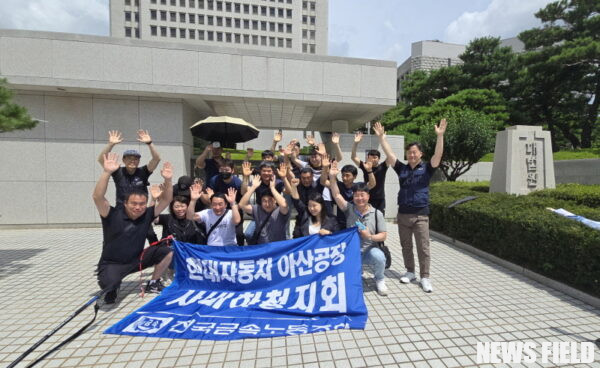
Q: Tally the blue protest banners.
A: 1